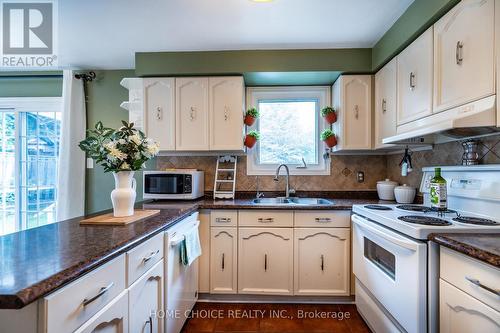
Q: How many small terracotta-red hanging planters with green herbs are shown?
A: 4